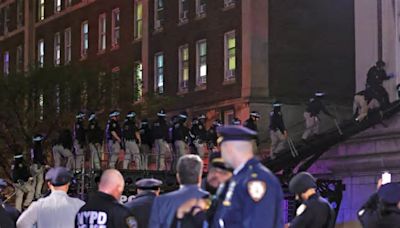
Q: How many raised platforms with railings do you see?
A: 1